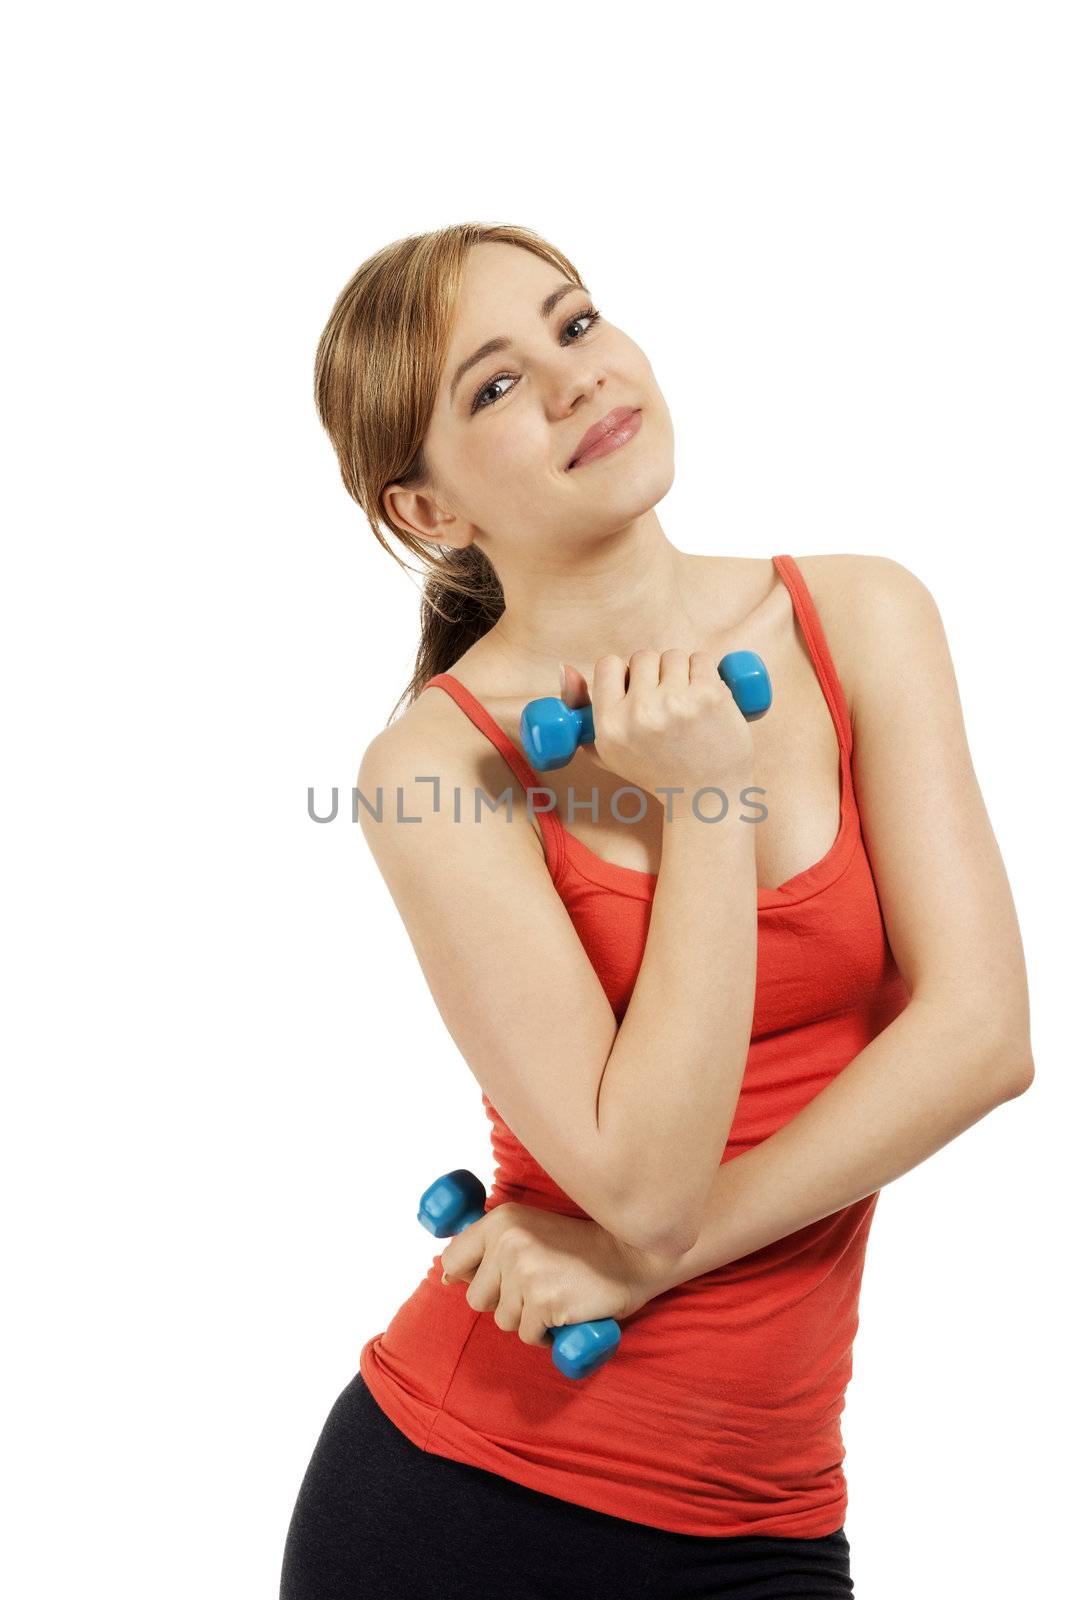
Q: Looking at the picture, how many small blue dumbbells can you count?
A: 2